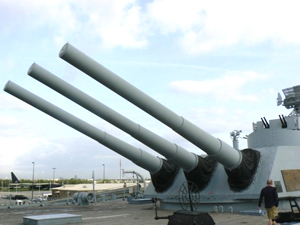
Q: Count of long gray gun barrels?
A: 3